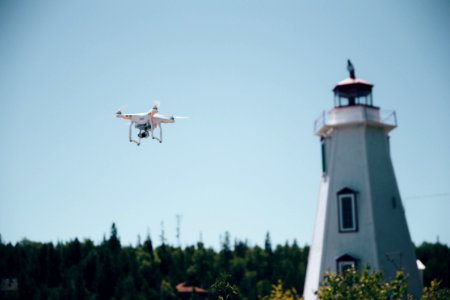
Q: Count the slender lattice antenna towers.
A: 1